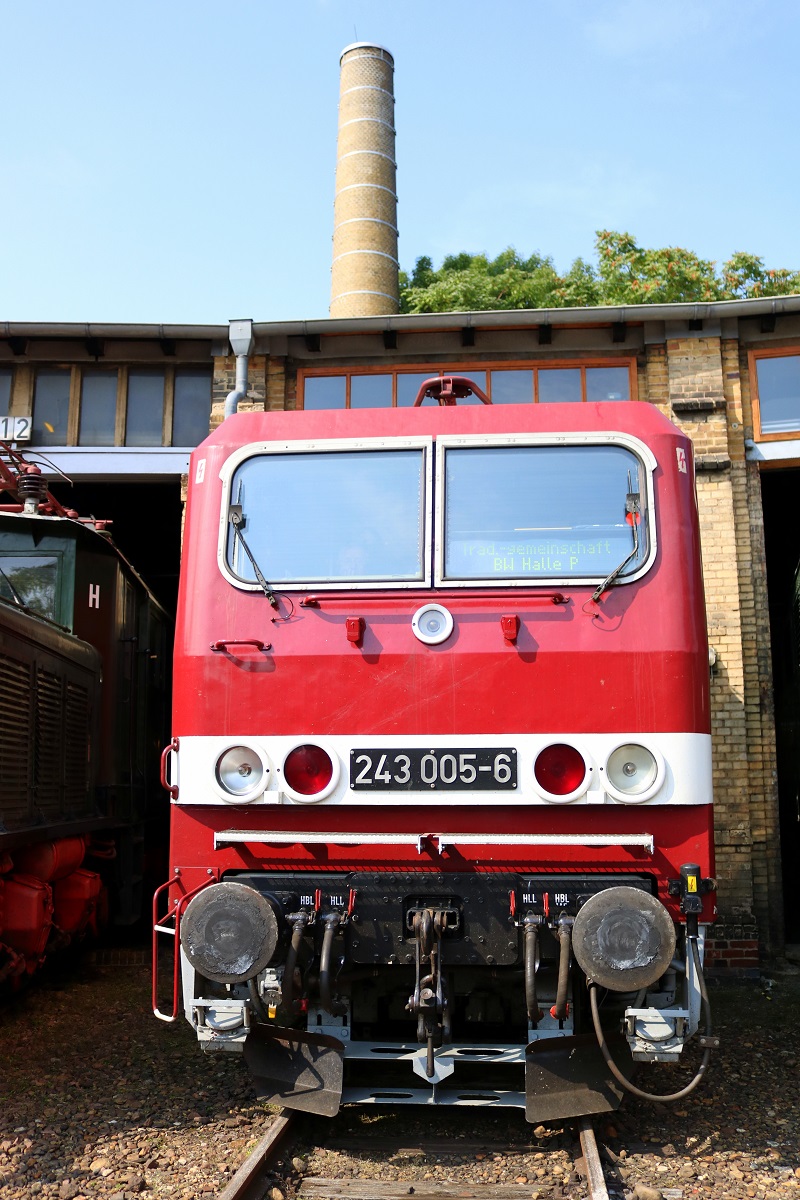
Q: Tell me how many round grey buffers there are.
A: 2